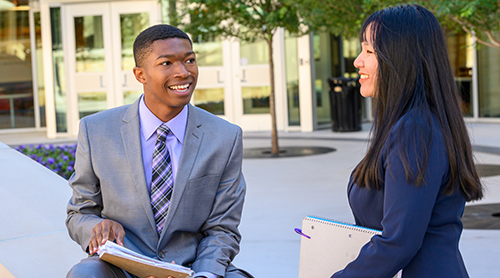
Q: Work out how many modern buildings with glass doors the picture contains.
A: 1